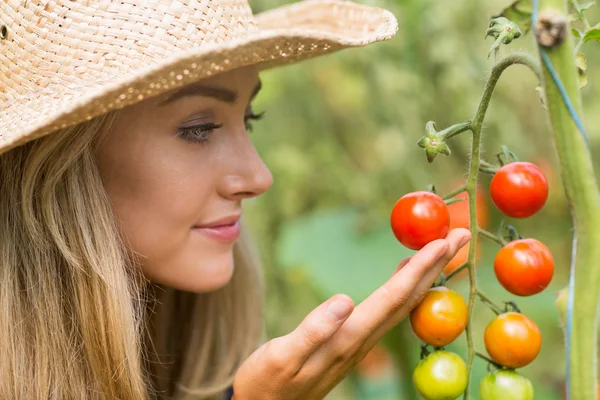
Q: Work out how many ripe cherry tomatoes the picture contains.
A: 3